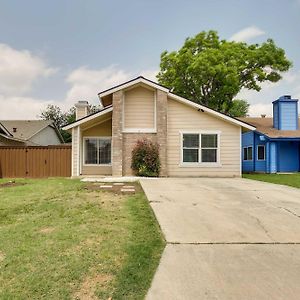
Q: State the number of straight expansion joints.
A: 1